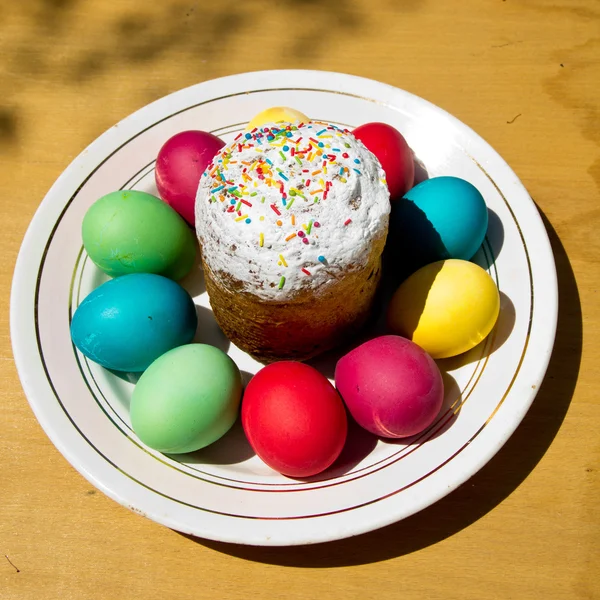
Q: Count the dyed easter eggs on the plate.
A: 10